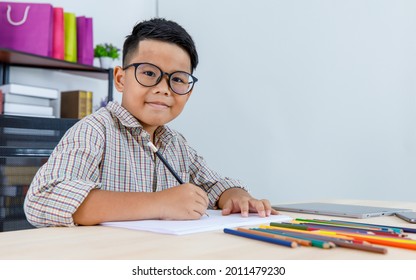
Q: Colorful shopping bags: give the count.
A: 4